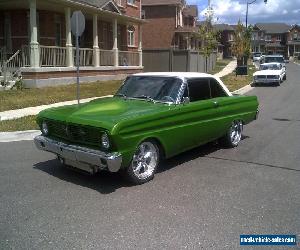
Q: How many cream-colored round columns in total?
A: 5